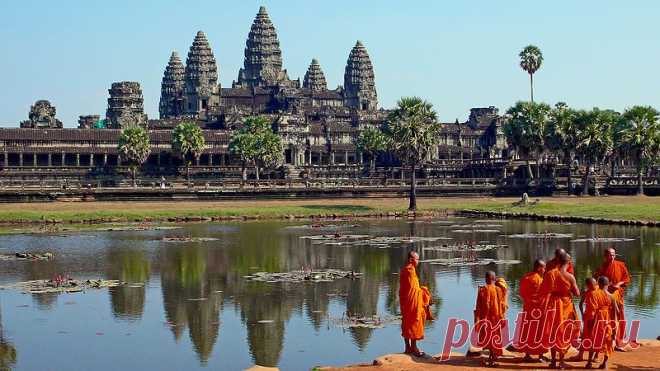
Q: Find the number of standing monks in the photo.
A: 8